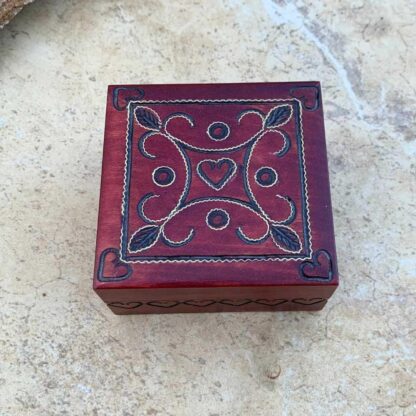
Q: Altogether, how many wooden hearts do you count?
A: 11